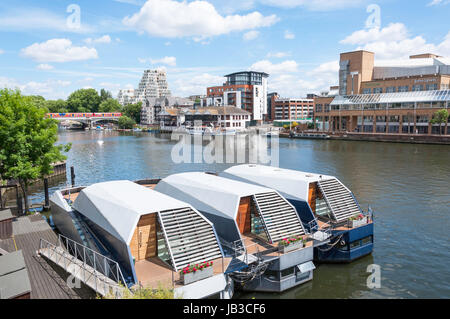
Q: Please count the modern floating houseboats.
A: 3